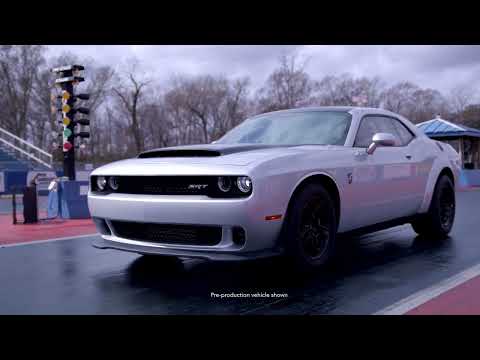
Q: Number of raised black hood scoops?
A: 1